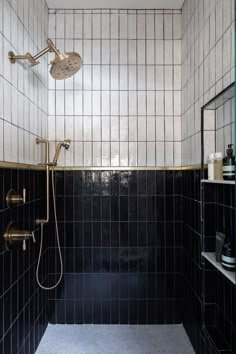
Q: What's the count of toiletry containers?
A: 5